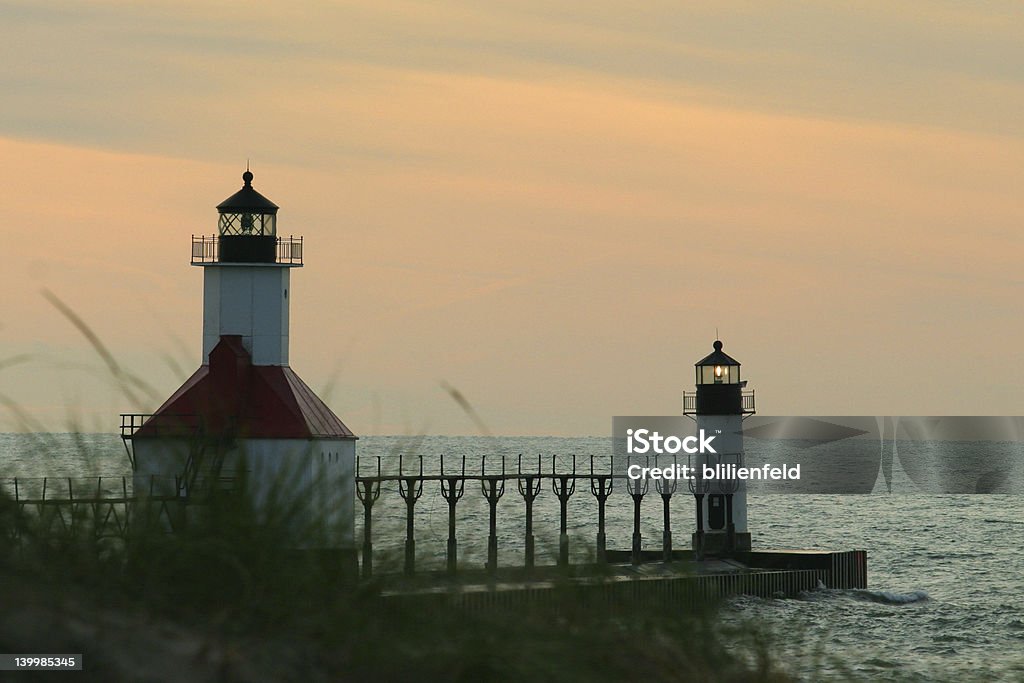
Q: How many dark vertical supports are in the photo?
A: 11